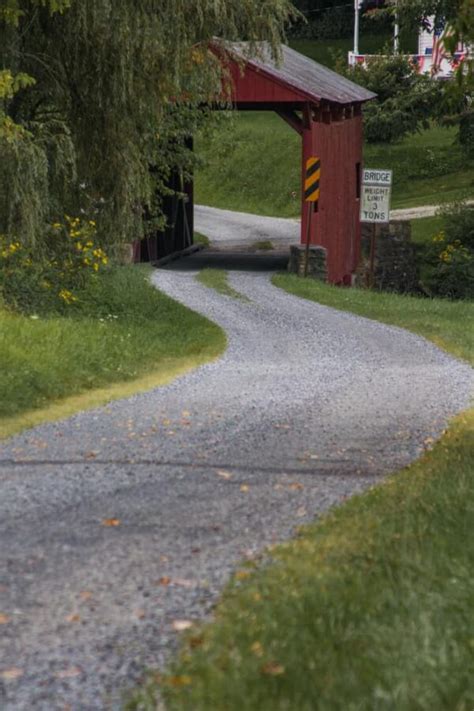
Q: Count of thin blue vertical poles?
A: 0